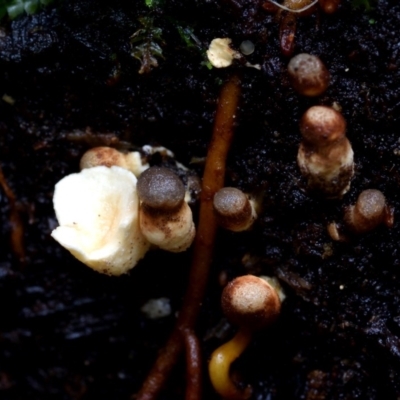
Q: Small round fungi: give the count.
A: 7